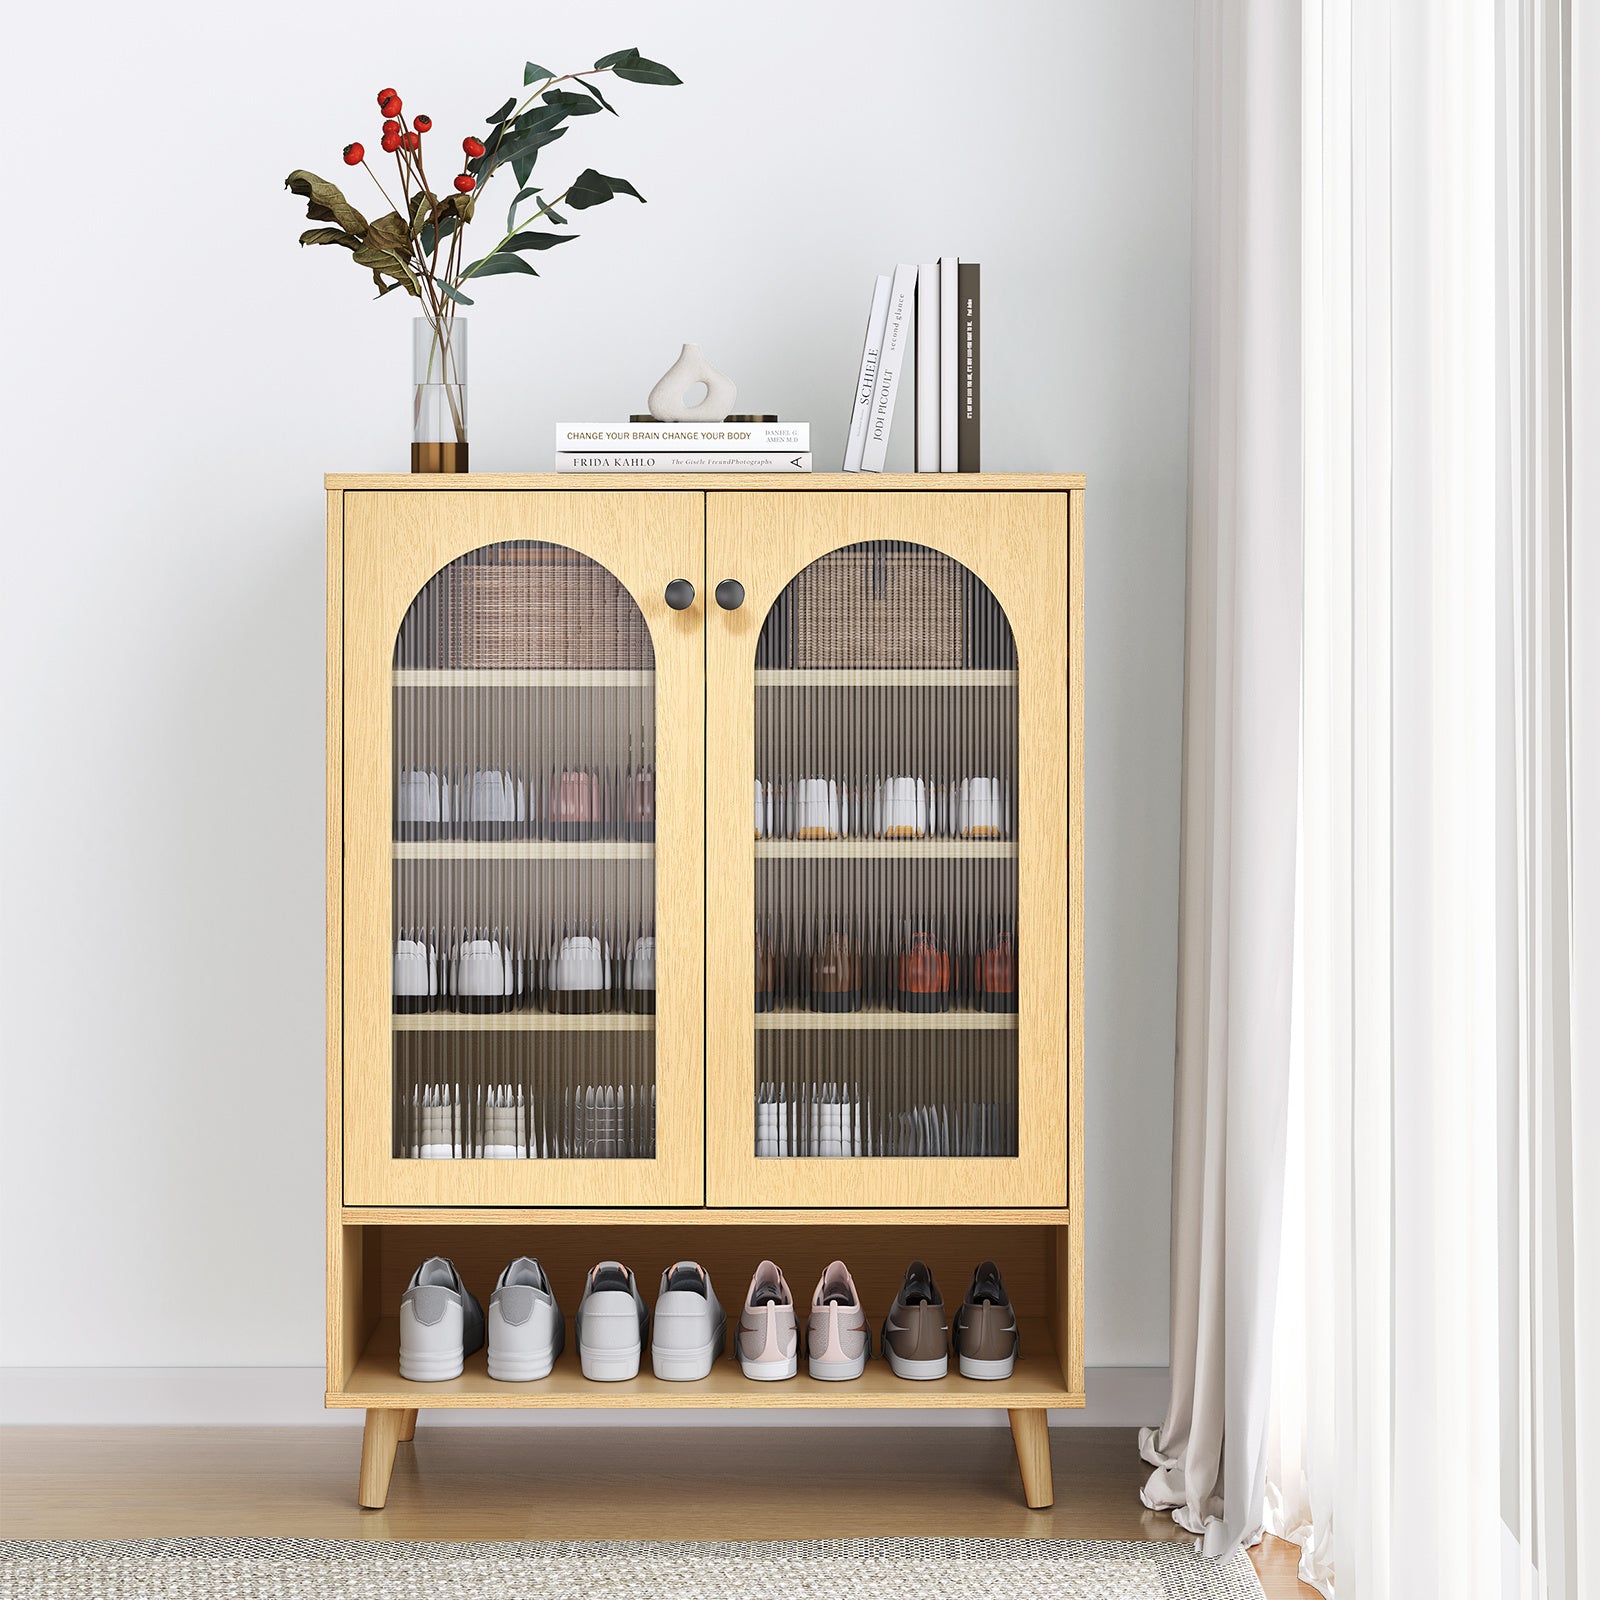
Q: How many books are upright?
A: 5